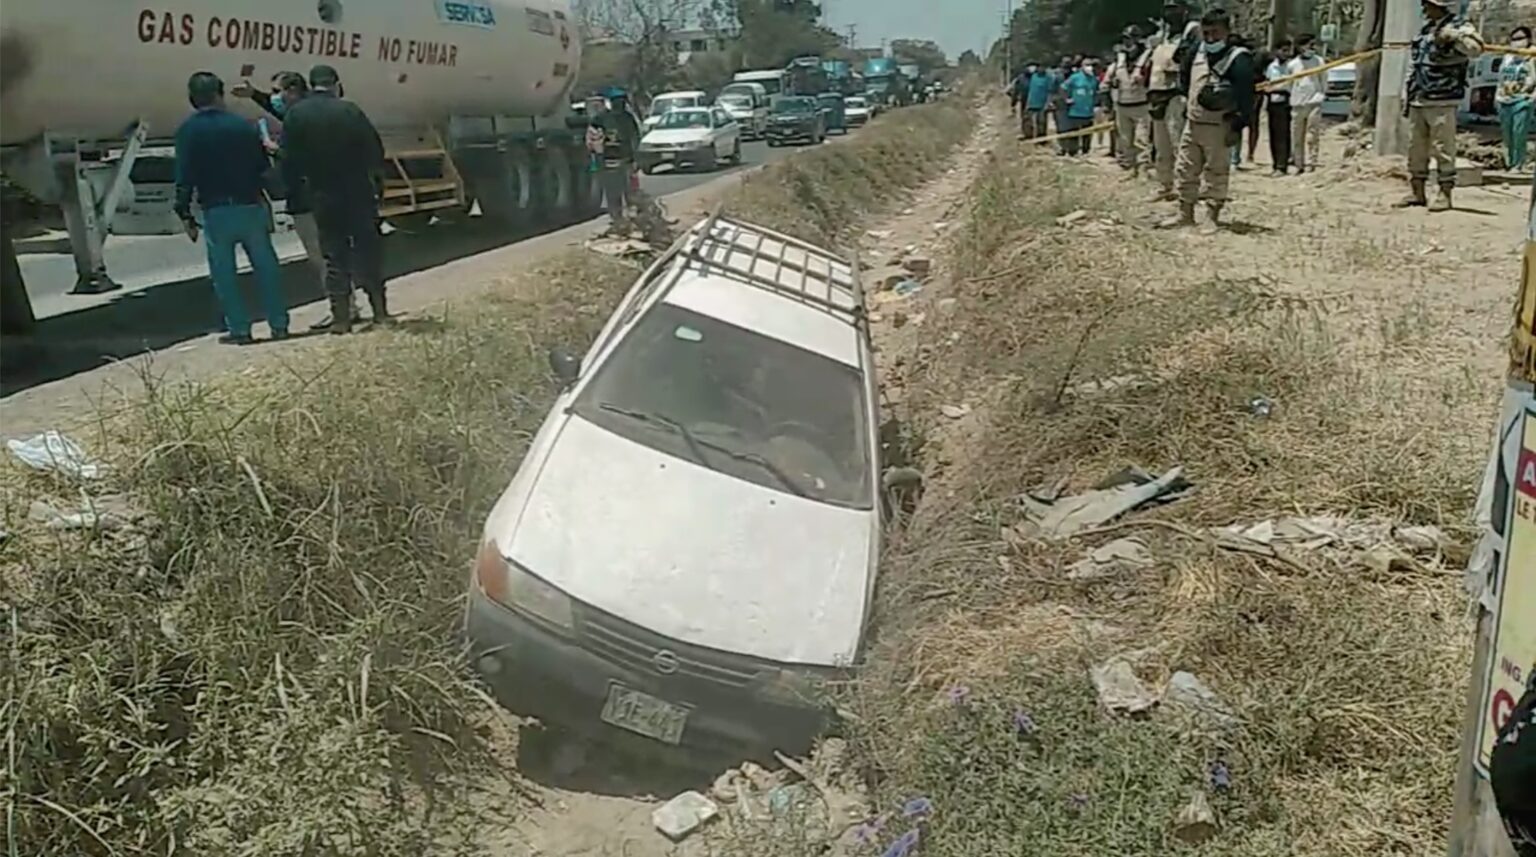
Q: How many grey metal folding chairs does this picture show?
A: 0